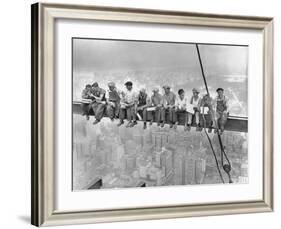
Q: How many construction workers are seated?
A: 11